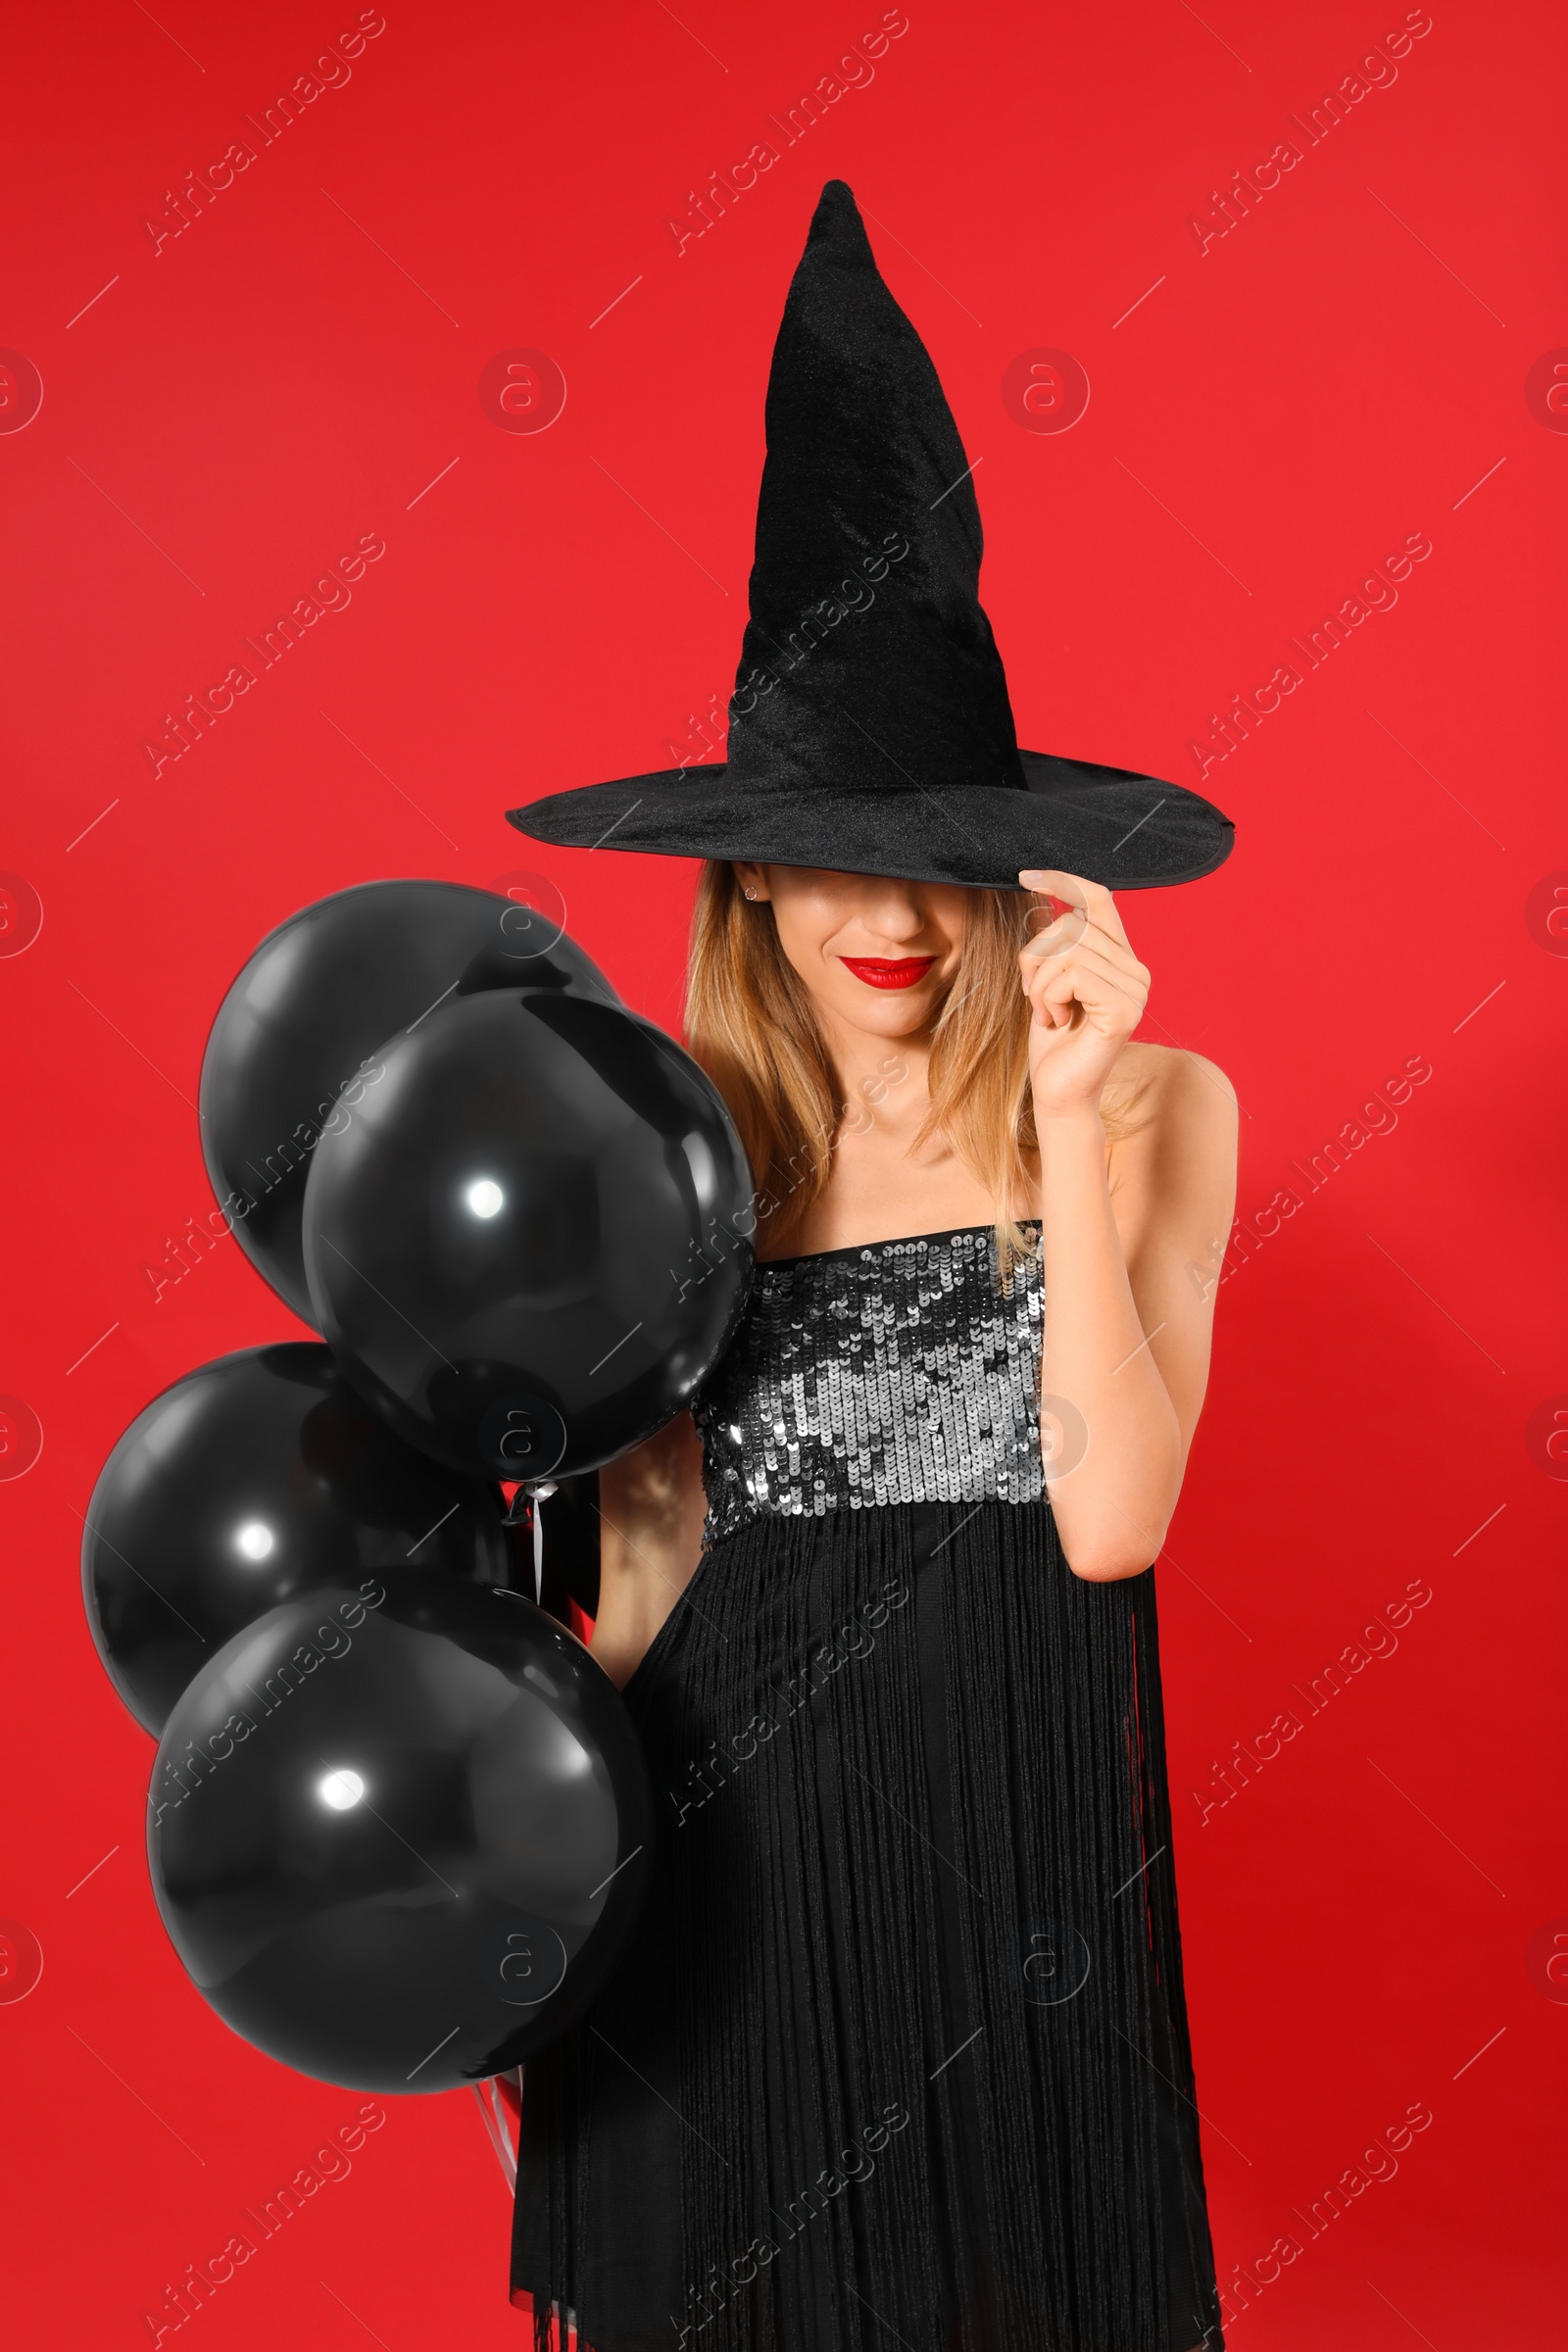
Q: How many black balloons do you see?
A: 4